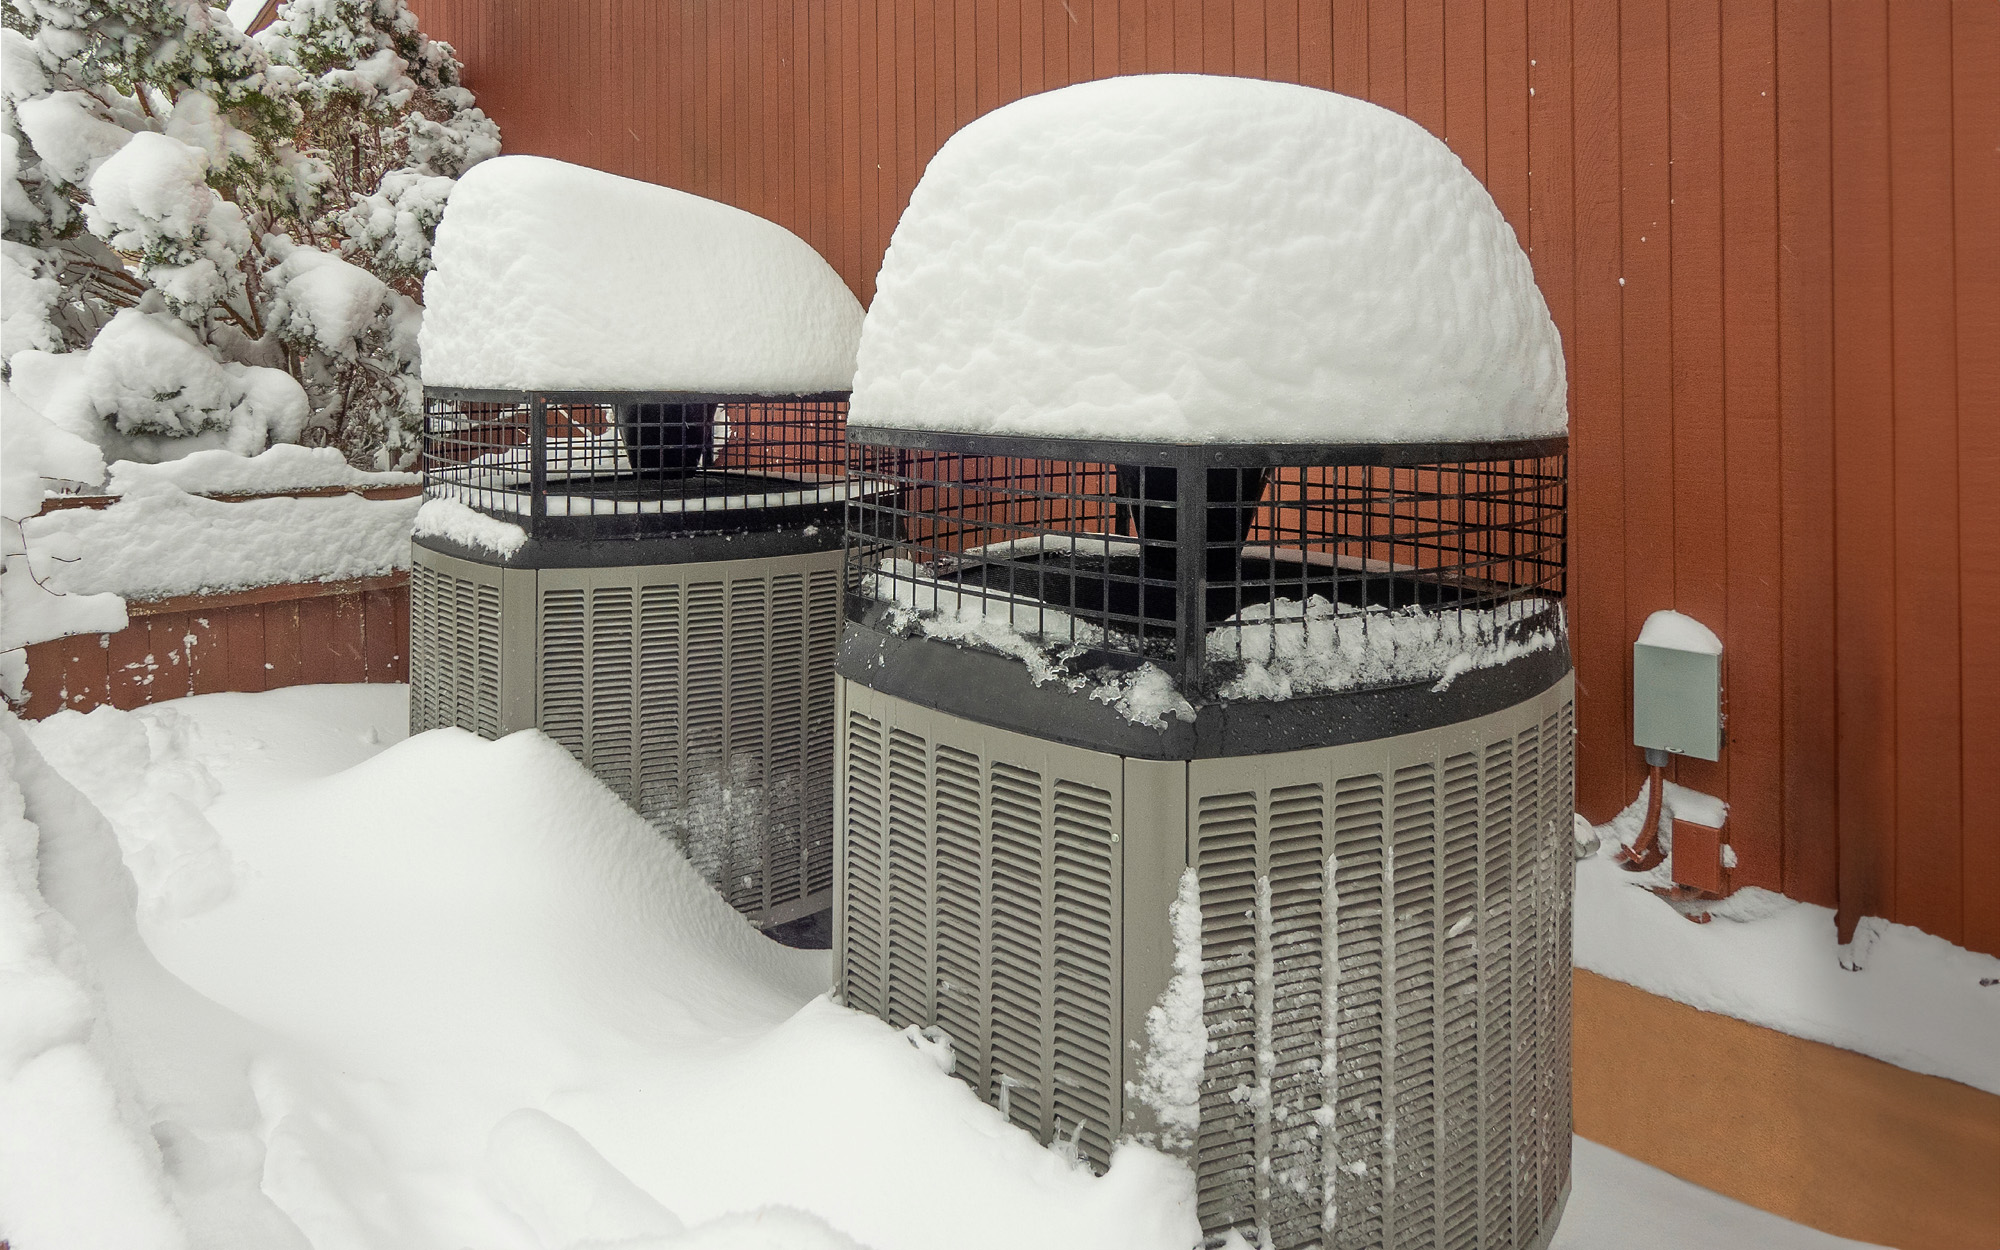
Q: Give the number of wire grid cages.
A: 2